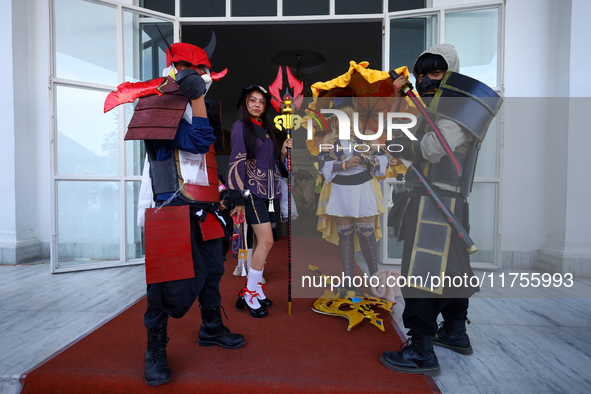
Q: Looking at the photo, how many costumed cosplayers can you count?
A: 4